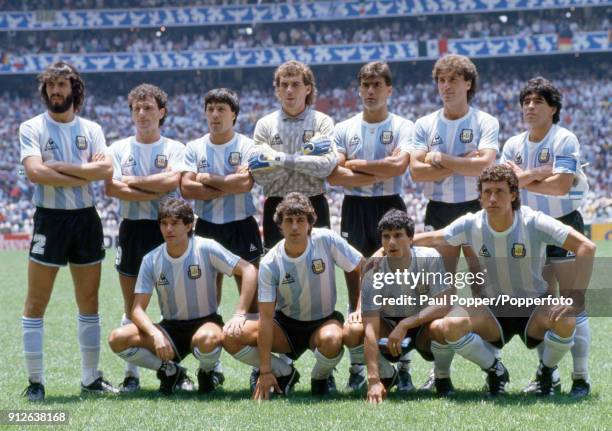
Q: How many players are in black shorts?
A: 11